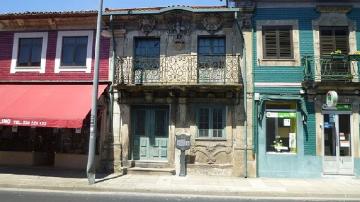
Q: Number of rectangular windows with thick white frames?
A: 2